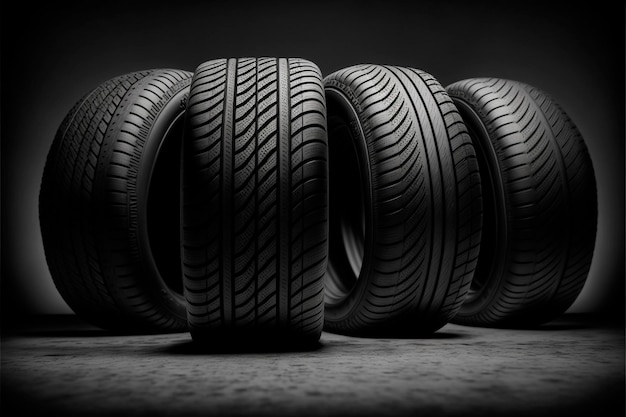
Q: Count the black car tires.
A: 4